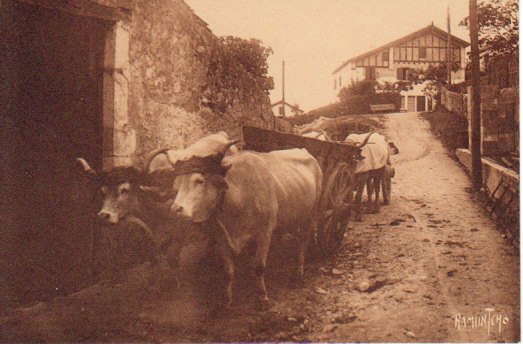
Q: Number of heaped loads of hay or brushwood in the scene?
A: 1